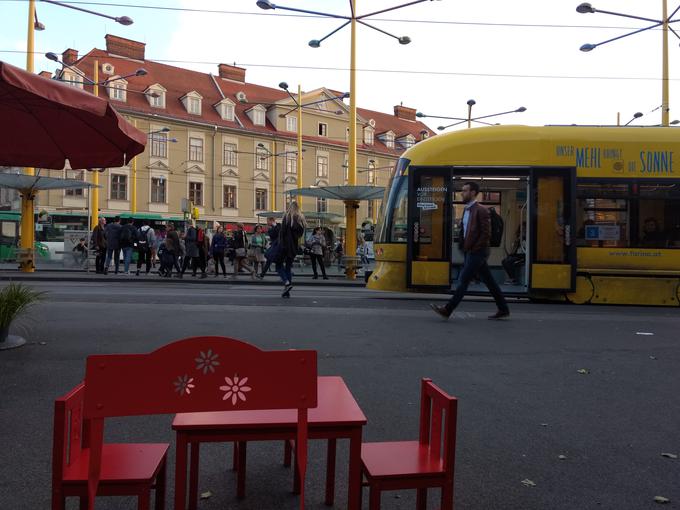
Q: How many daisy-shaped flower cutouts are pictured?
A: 3